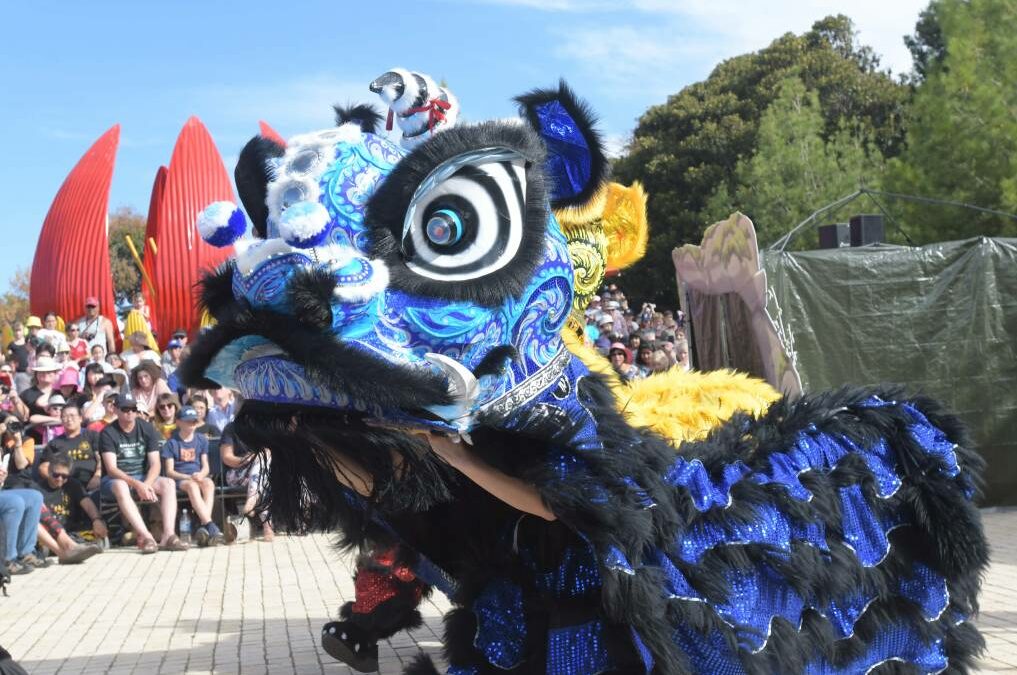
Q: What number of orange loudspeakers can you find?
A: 0